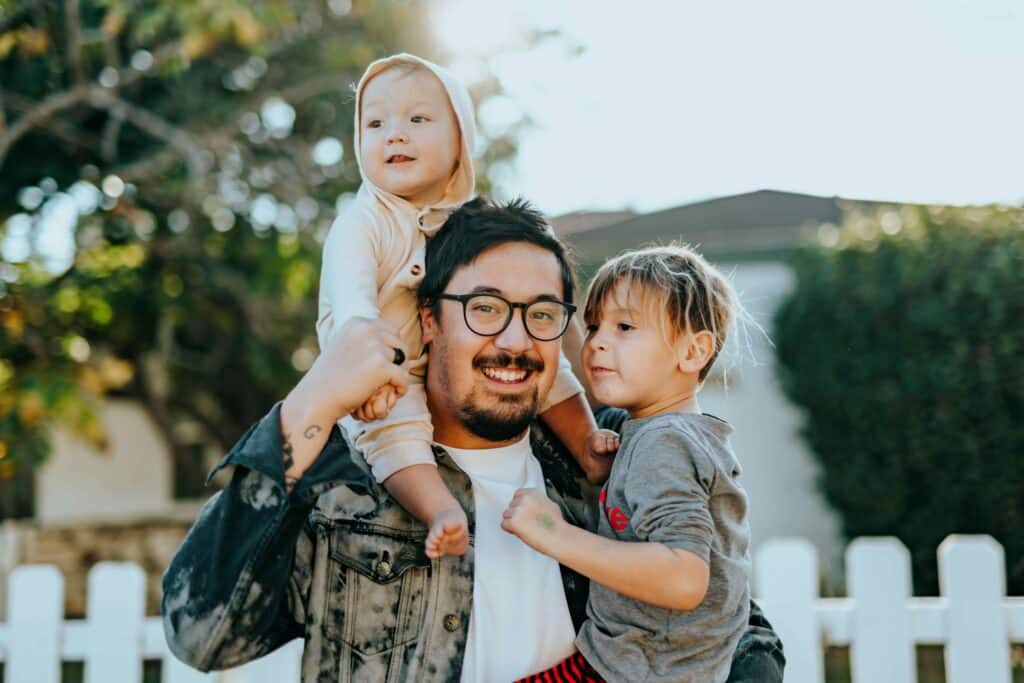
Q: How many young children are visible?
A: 2